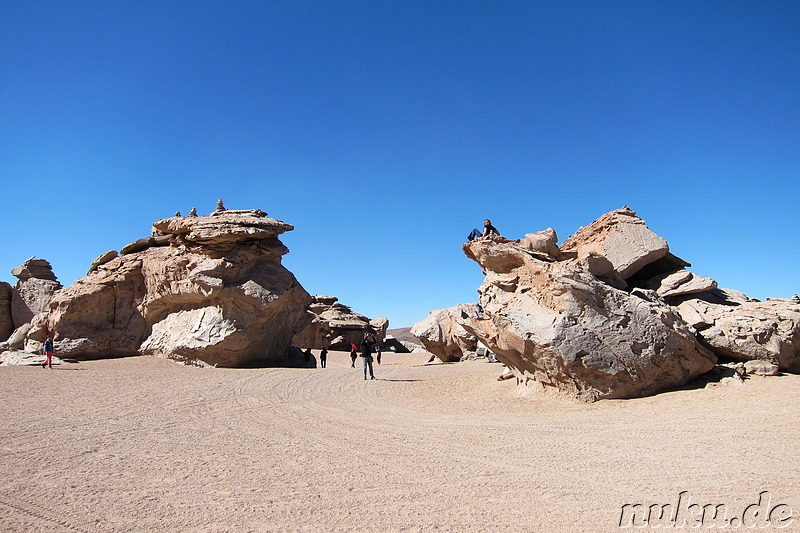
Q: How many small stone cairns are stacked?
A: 3